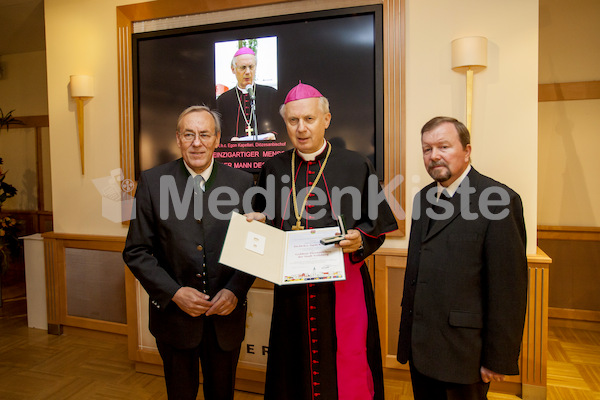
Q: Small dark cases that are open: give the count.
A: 1